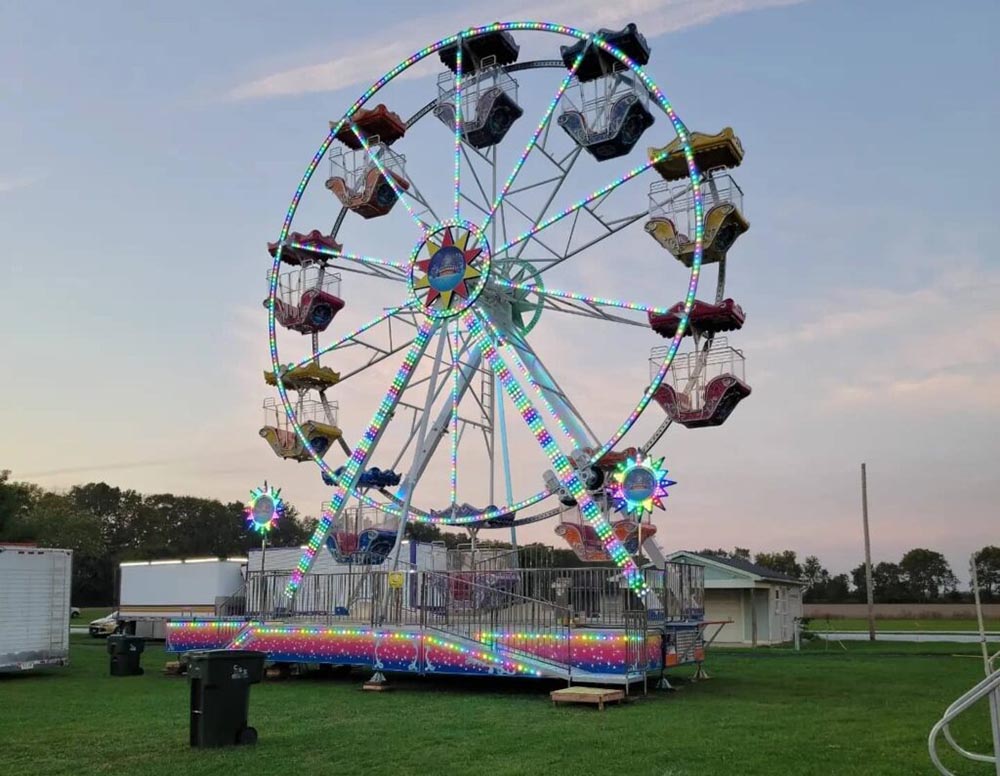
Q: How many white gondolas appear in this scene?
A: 0